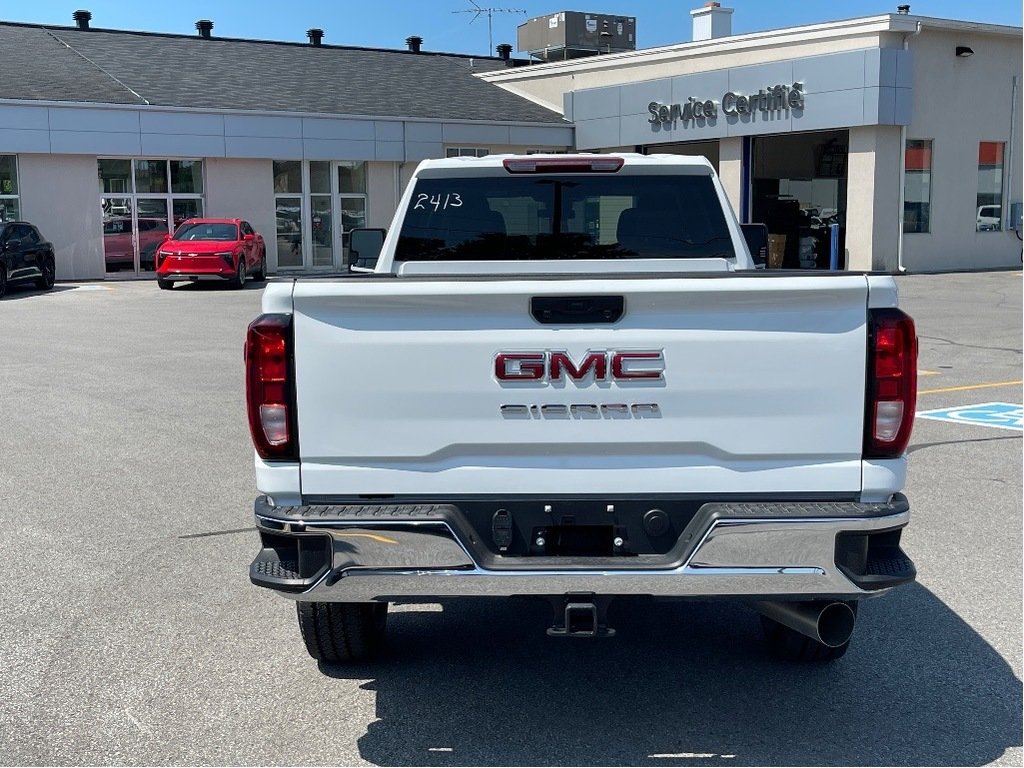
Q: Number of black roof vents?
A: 5